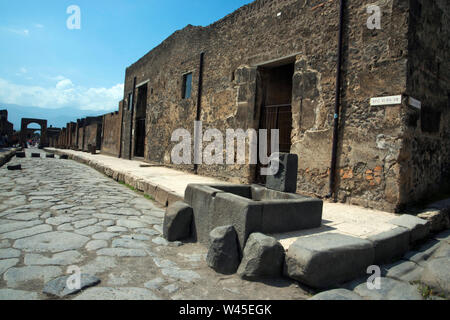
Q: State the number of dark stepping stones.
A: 5